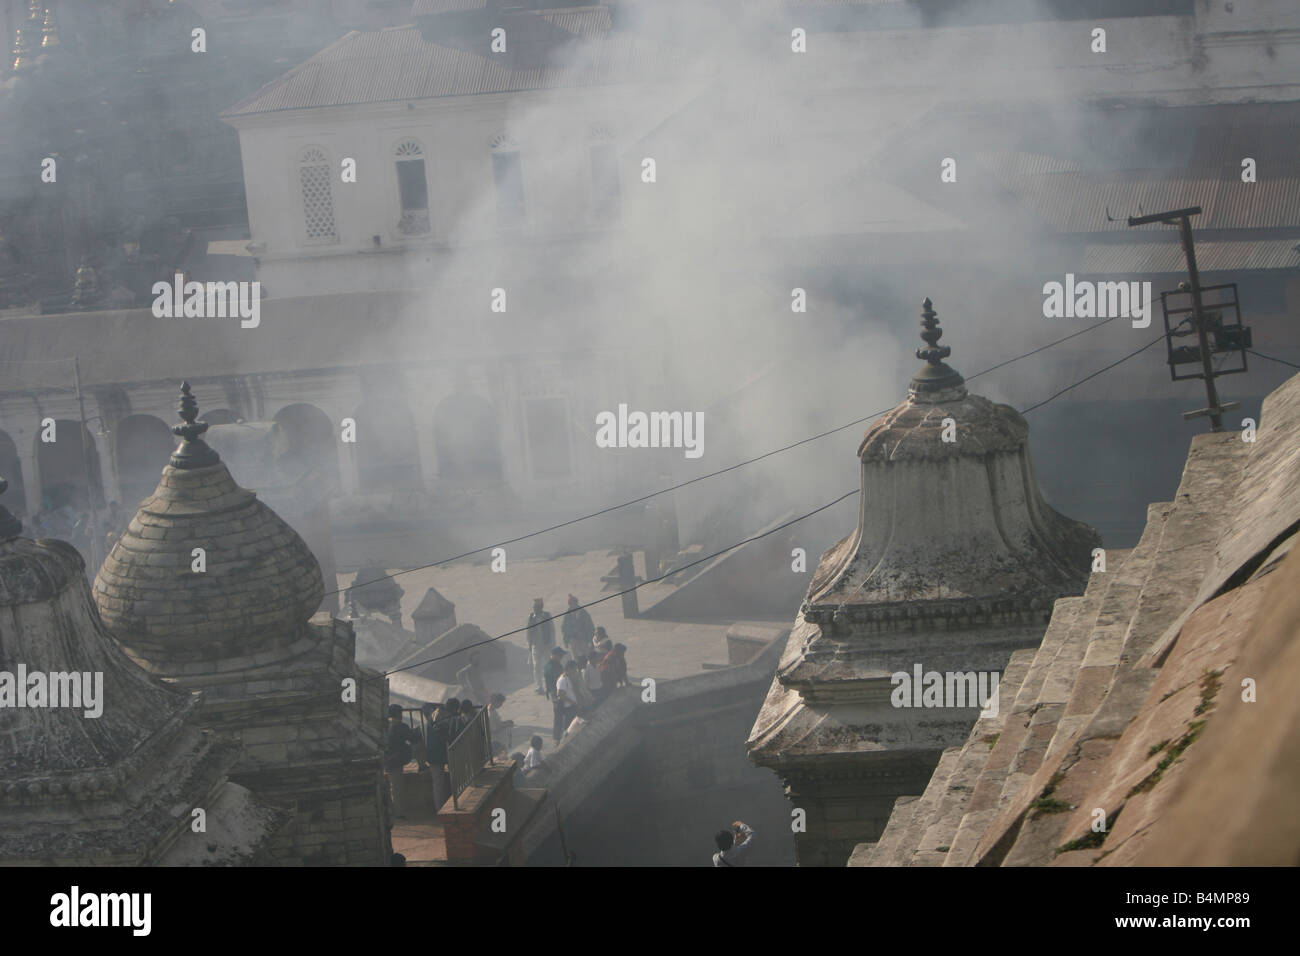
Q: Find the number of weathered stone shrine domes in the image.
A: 3